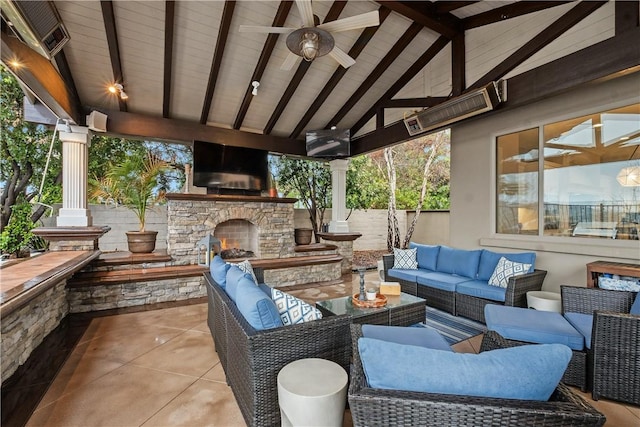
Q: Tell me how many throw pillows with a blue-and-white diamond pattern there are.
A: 4